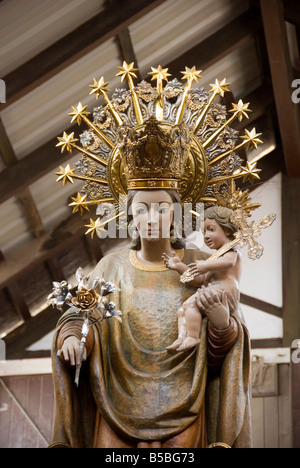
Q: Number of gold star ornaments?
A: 13